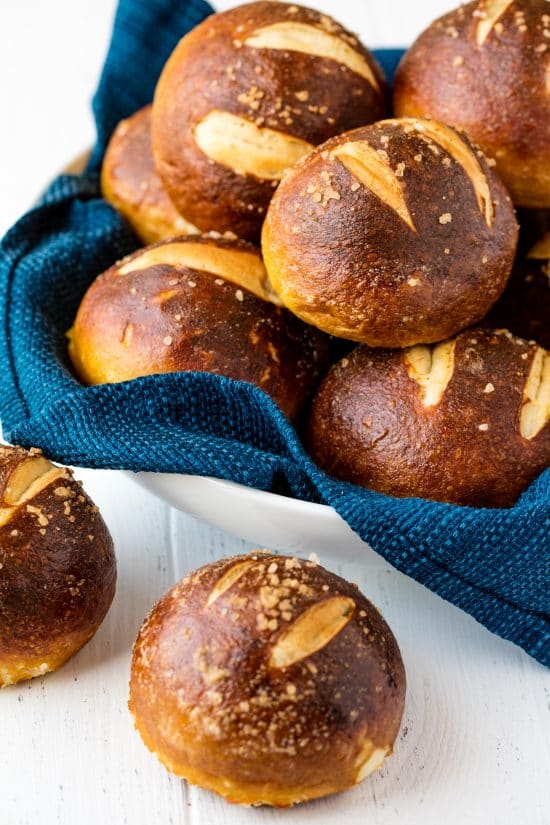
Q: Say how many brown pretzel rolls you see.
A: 9